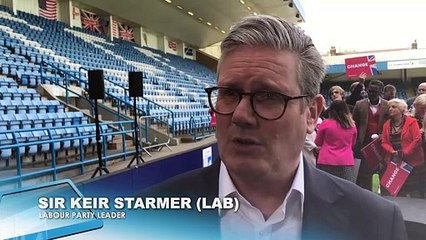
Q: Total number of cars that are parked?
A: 0